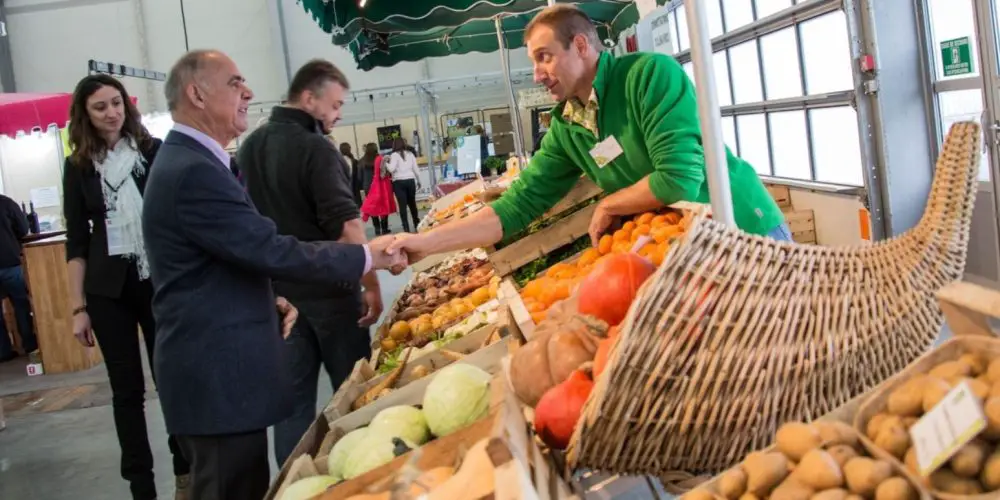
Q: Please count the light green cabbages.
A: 5